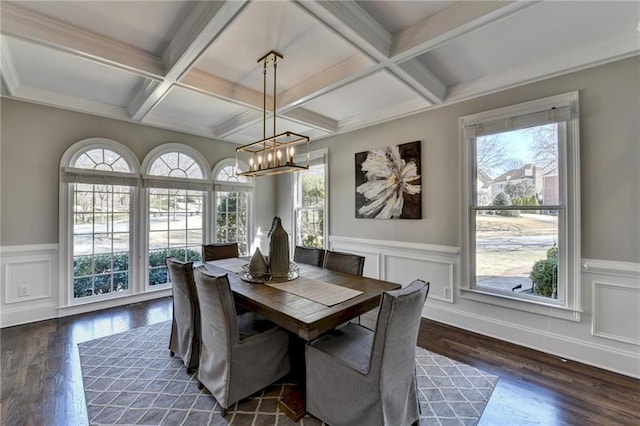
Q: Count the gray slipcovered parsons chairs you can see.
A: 6